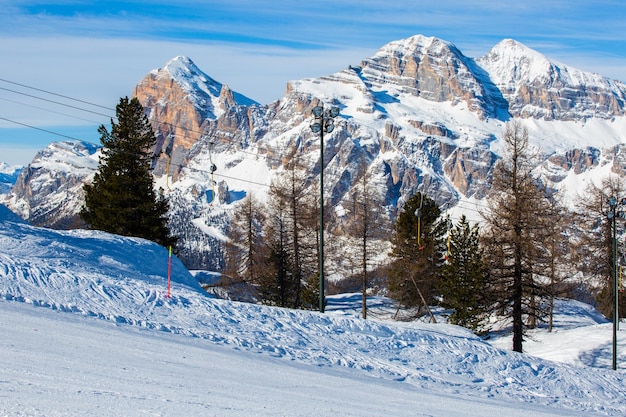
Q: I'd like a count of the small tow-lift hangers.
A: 5